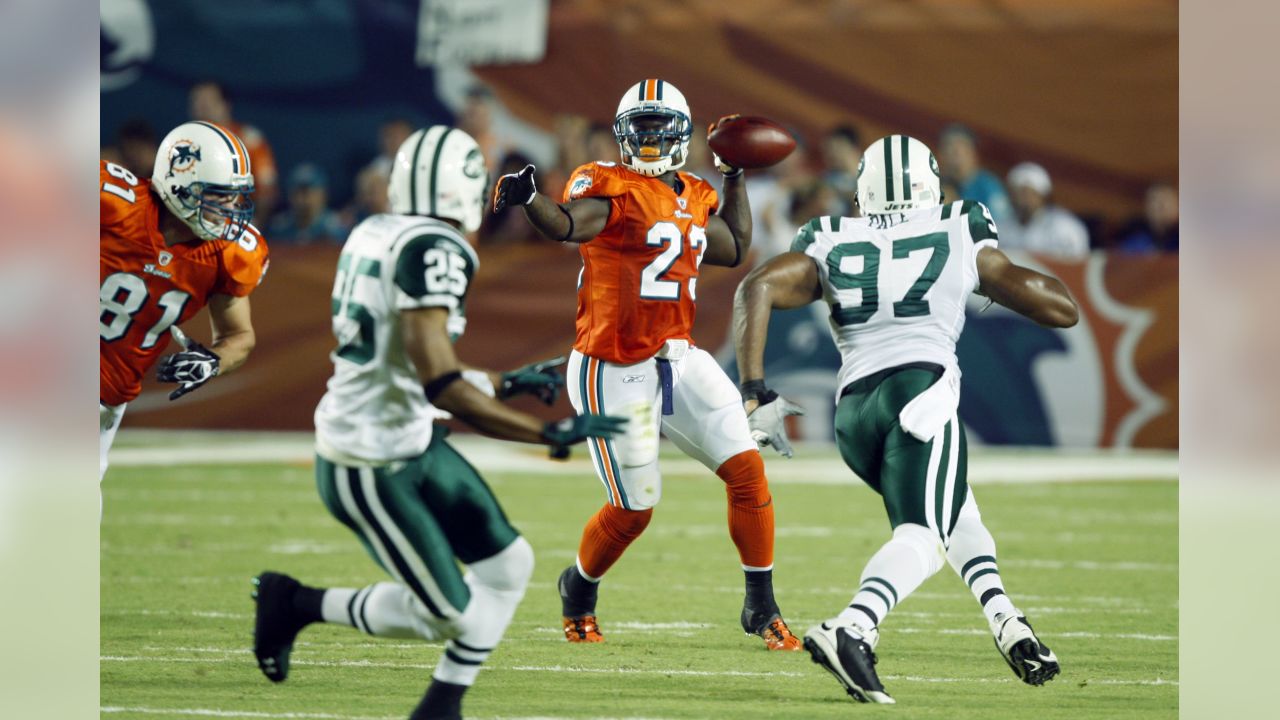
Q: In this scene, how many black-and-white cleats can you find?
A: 2